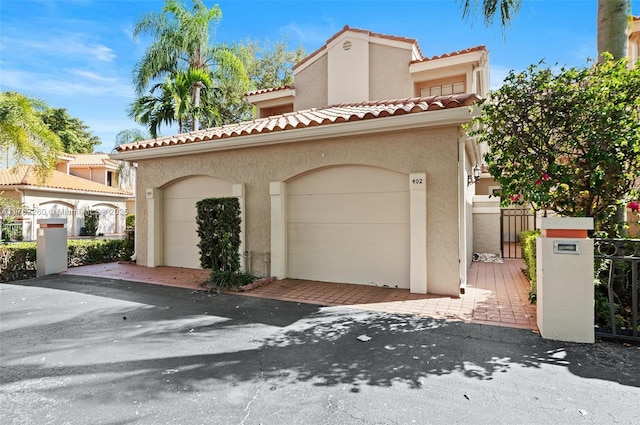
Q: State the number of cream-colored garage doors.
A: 2